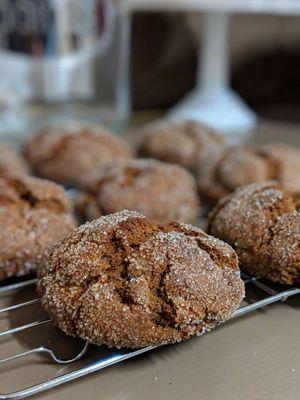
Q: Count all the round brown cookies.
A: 8